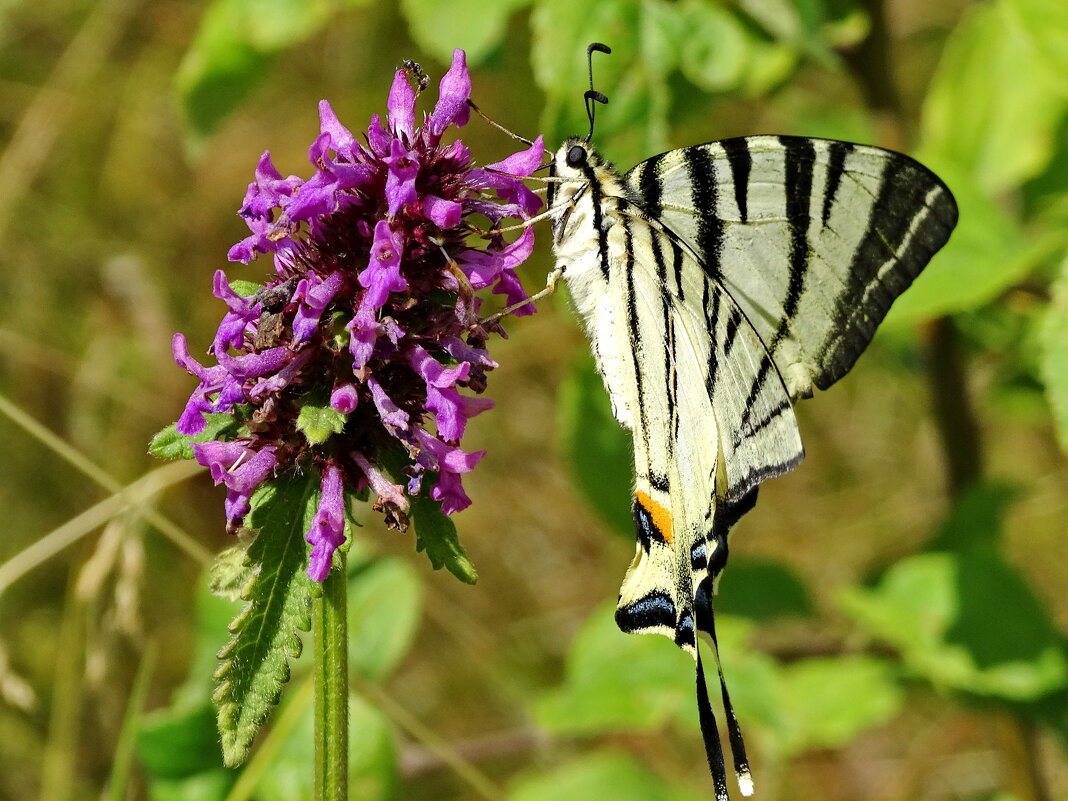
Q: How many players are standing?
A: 0